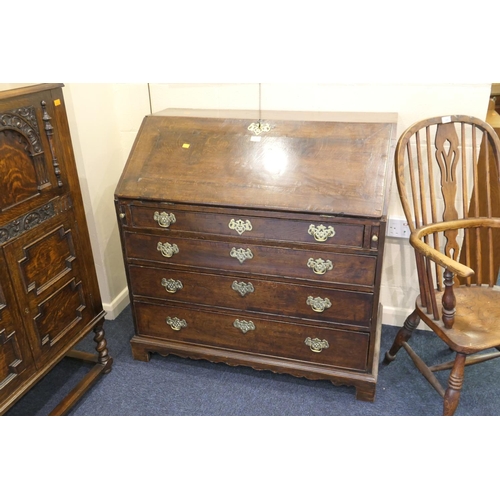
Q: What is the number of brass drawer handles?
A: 8